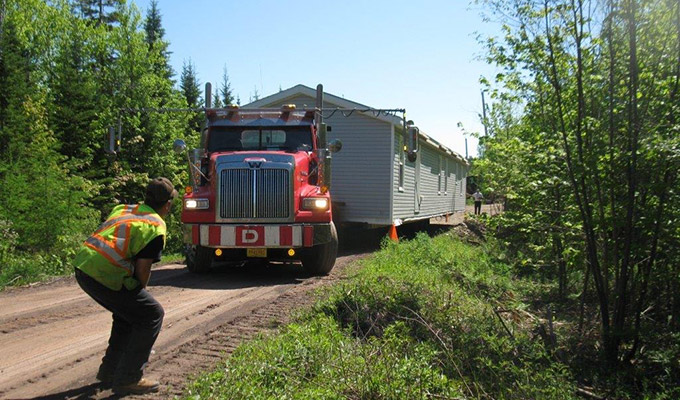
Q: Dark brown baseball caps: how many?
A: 1